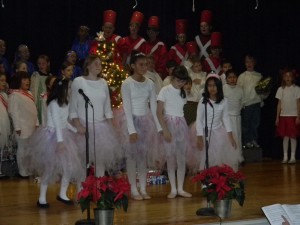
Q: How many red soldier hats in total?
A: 7